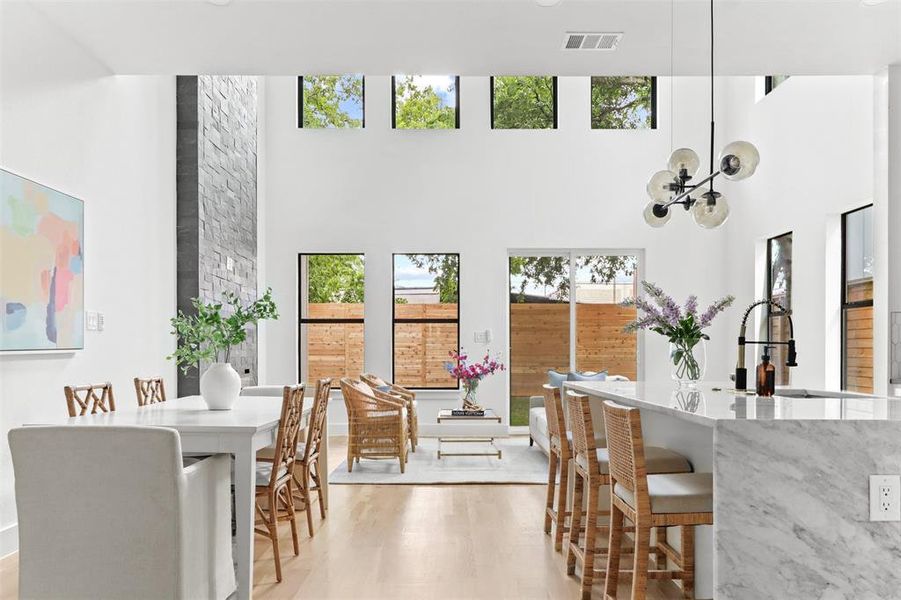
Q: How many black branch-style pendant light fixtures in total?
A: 1